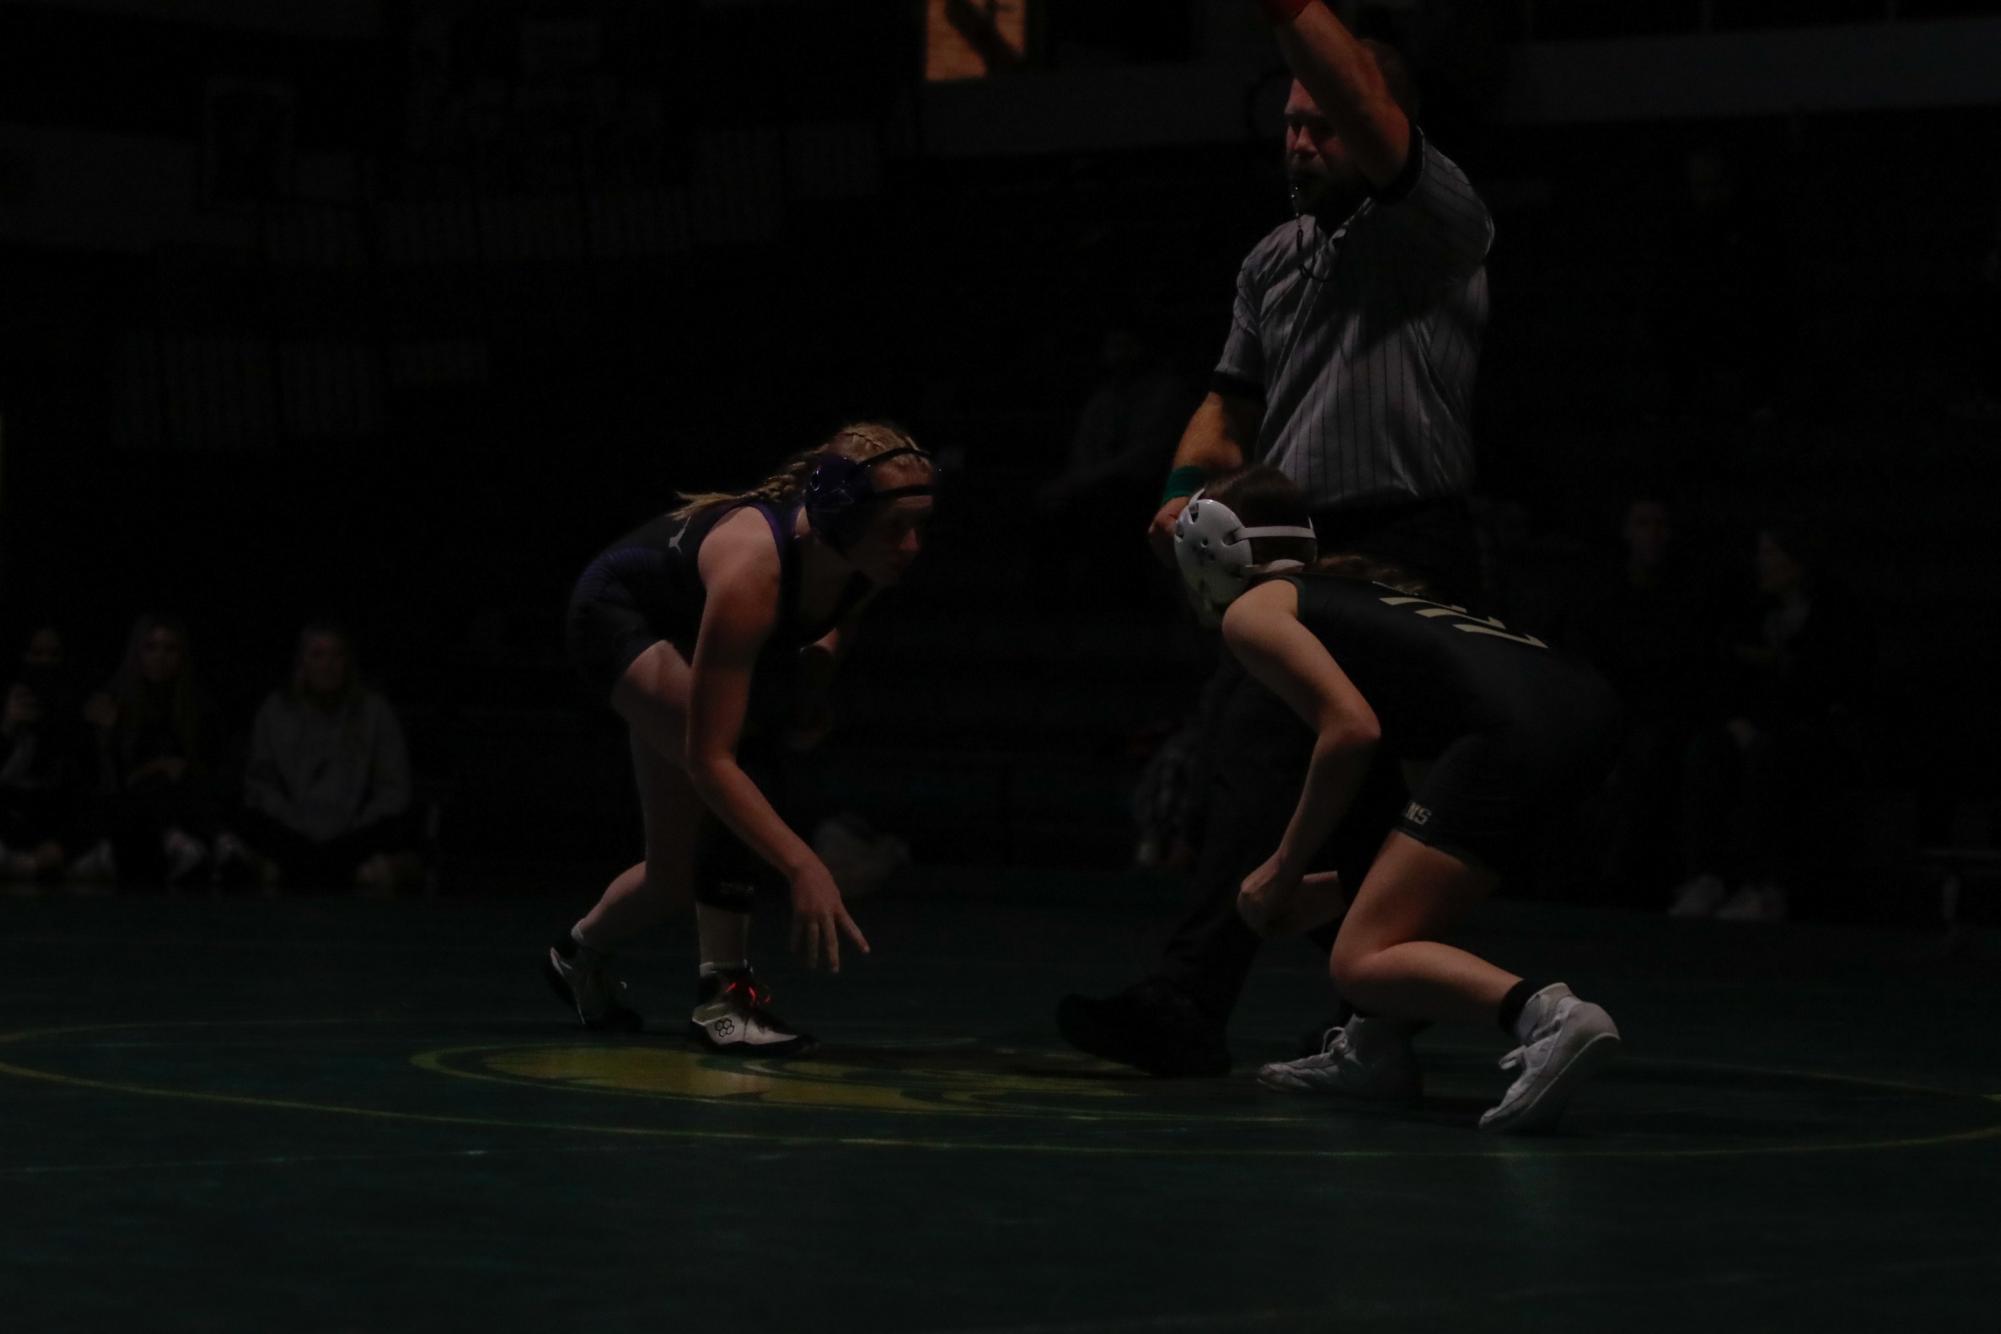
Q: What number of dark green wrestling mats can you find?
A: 1